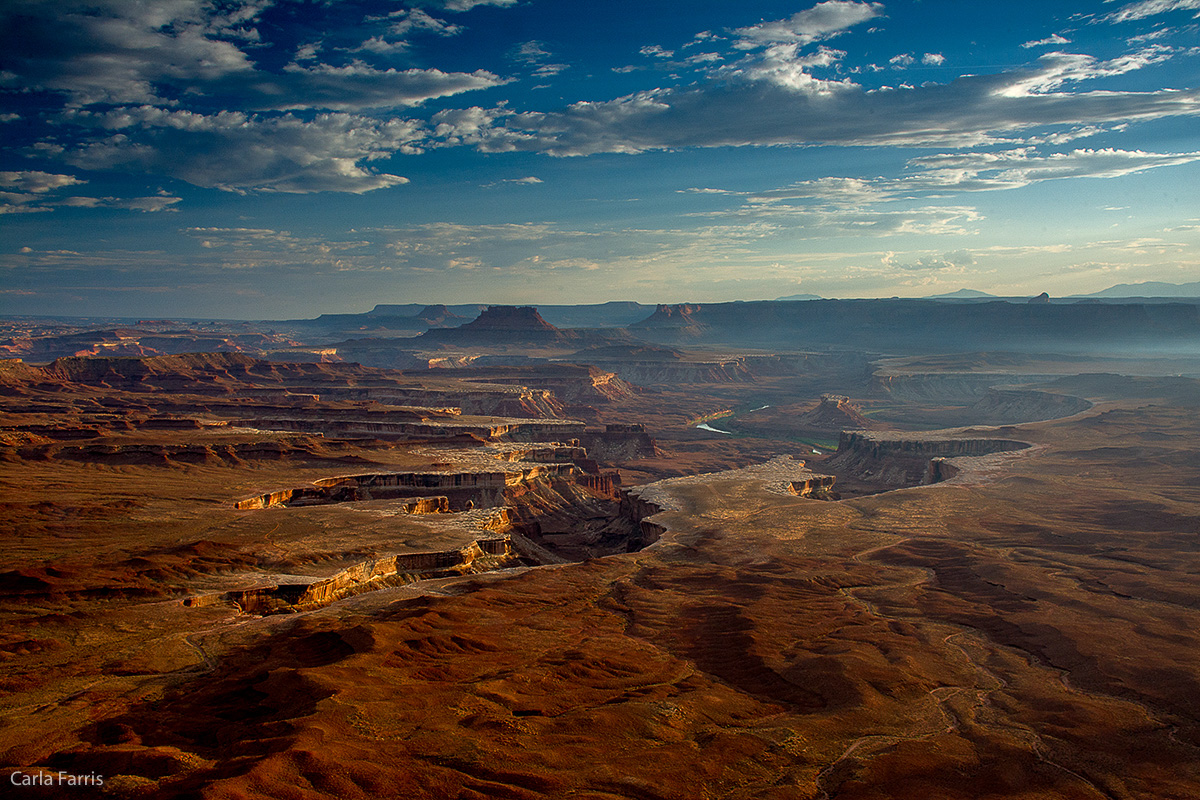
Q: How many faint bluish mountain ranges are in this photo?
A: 3